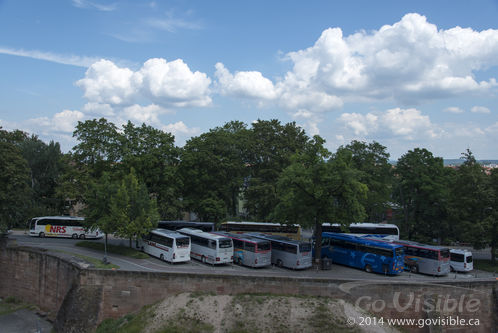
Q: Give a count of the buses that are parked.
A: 11